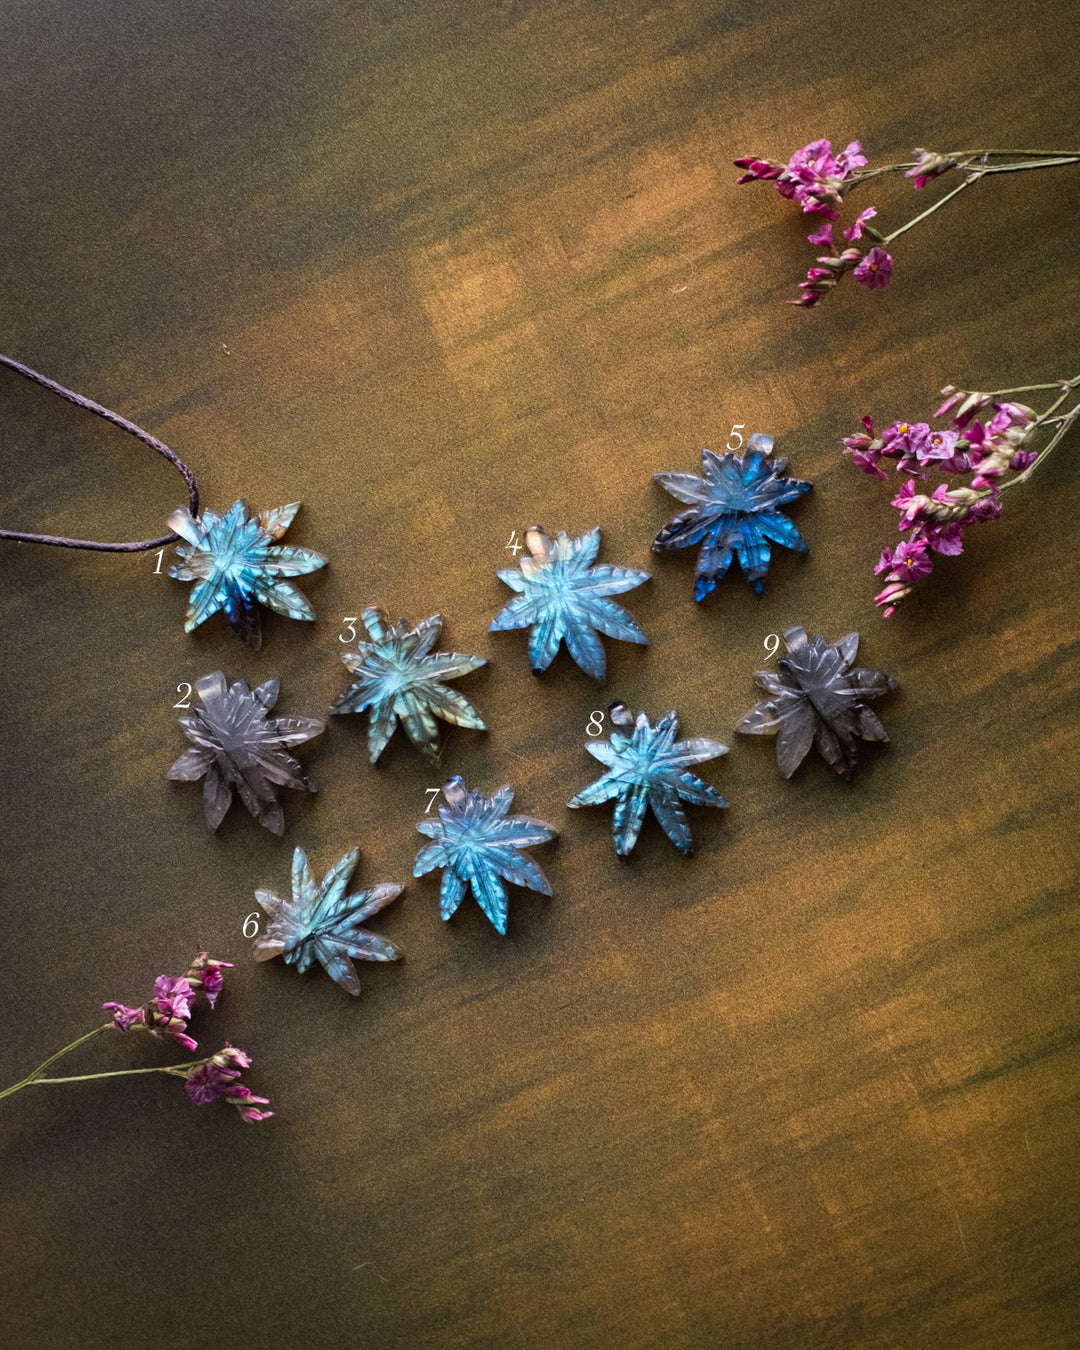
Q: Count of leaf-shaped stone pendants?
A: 9